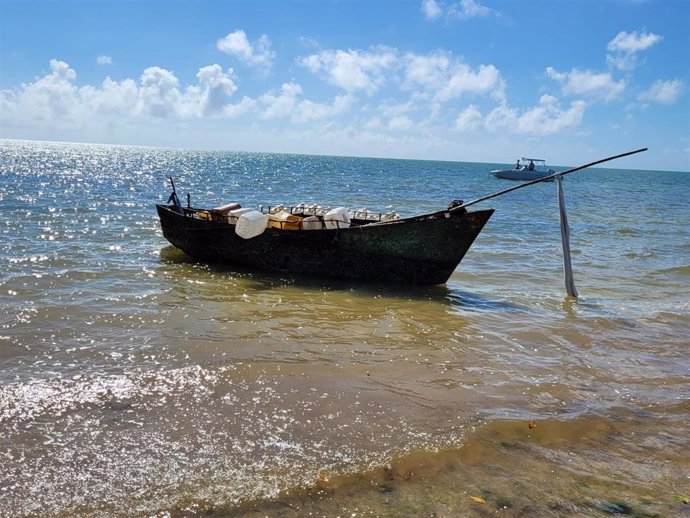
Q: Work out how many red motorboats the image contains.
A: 0